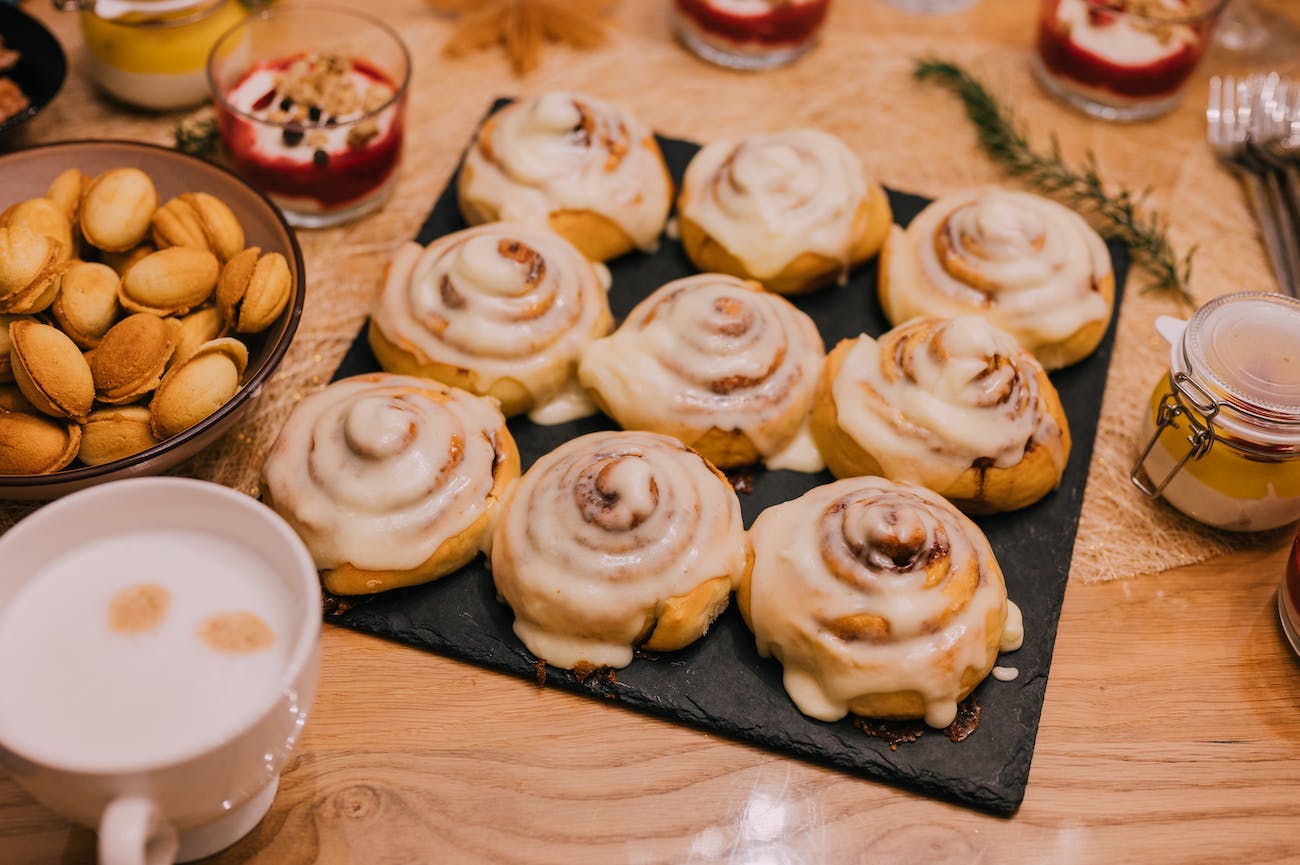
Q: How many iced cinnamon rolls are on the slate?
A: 9